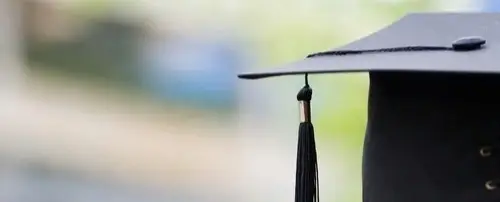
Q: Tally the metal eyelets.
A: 2